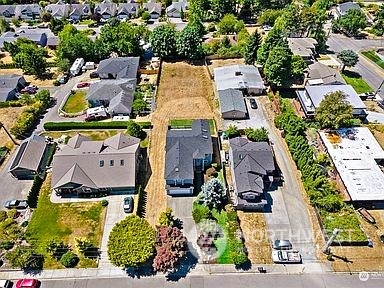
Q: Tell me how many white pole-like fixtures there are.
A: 1